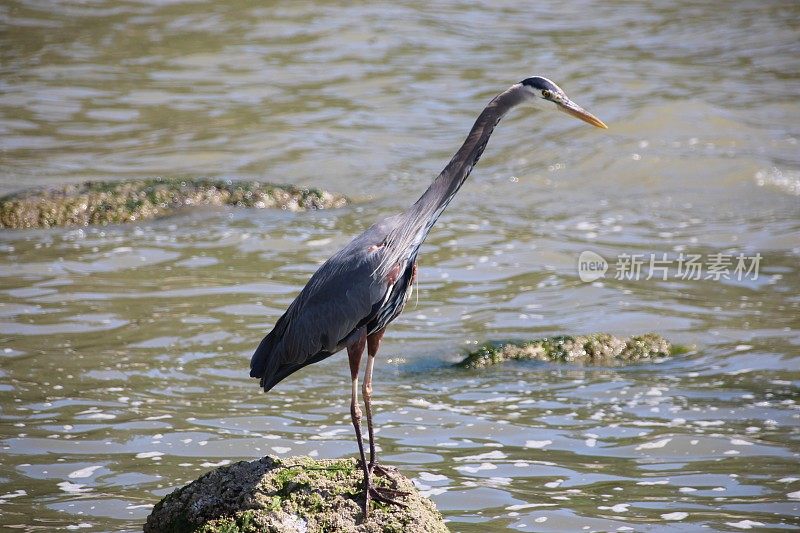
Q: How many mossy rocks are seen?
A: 3